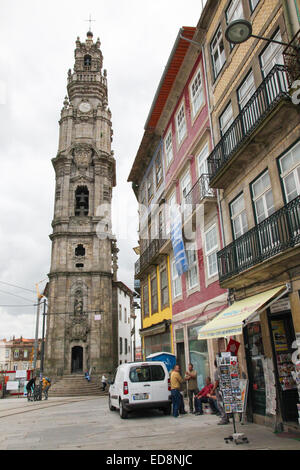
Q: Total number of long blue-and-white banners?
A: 1